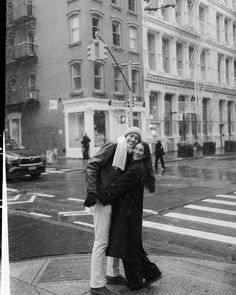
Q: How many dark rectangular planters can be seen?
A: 3